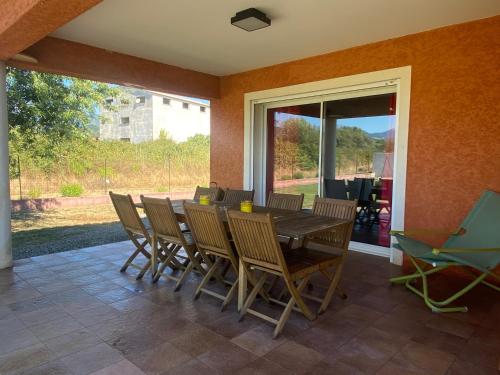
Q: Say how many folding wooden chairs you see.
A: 8